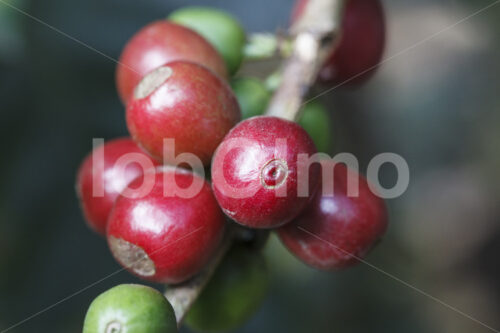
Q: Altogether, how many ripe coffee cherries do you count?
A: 7